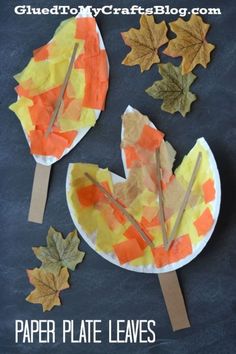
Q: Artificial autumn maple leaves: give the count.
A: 5